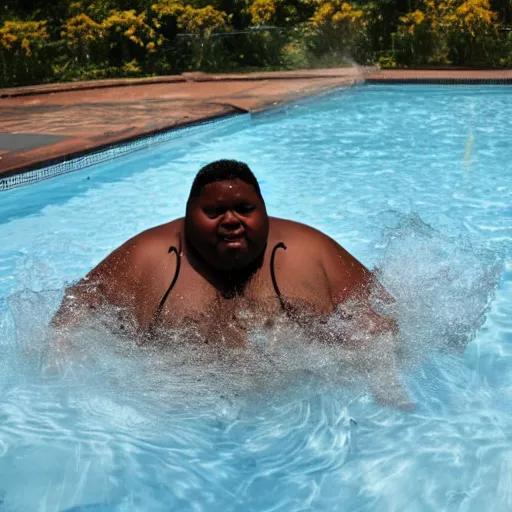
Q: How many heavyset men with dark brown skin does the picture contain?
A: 1